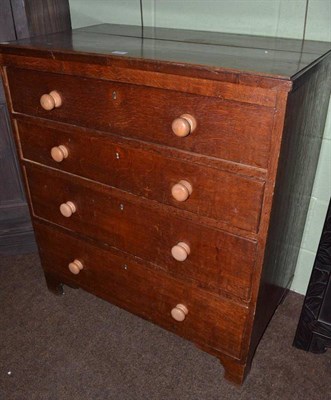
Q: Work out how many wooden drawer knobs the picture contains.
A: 8